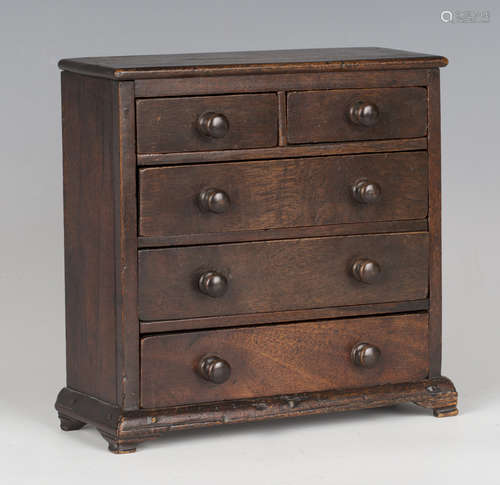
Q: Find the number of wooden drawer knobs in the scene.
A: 8